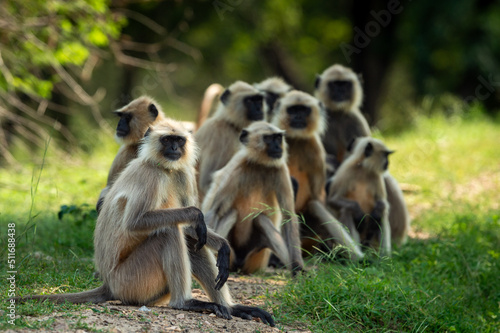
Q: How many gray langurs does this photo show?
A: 8